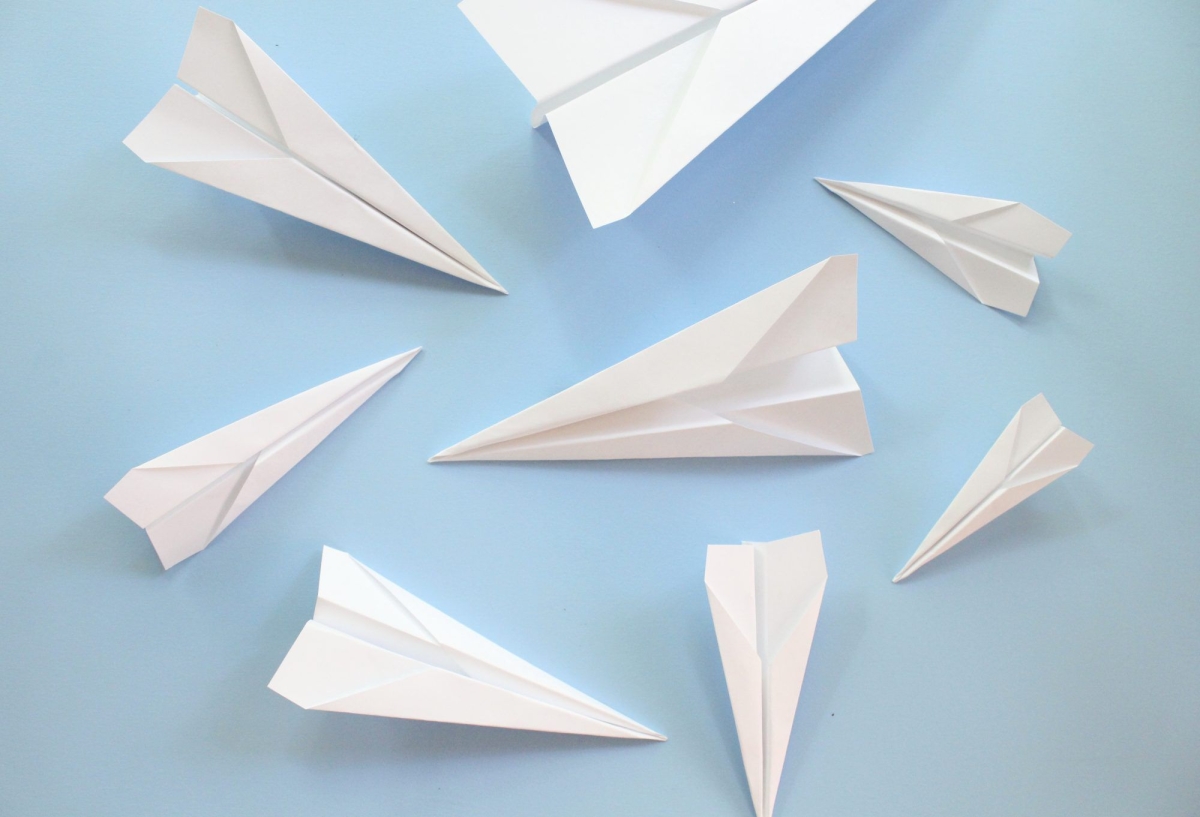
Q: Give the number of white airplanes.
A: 8